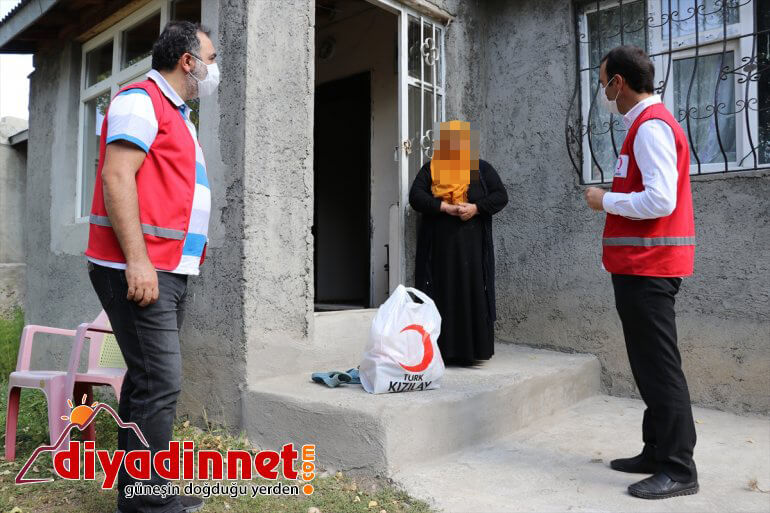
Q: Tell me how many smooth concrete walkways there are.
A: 1